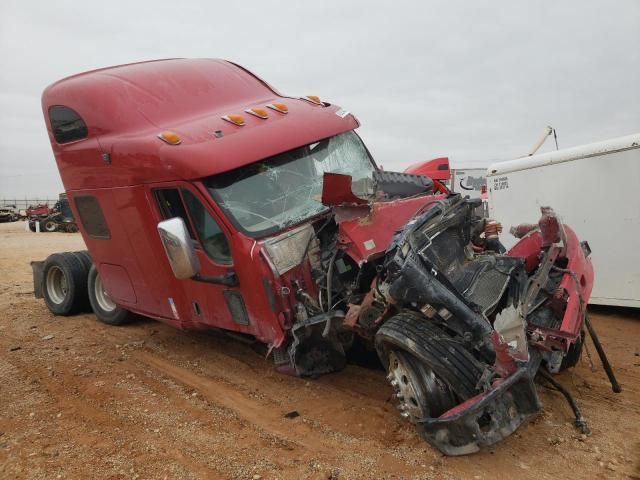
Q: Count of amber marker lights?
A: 5